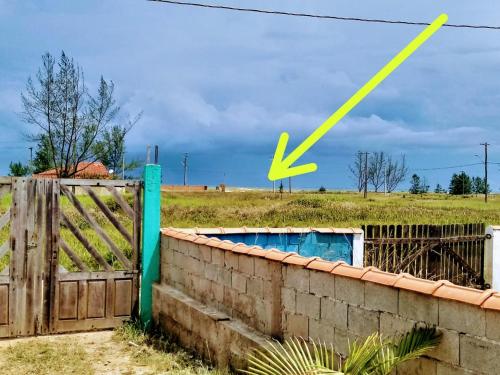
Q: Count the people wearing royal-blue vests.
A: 0